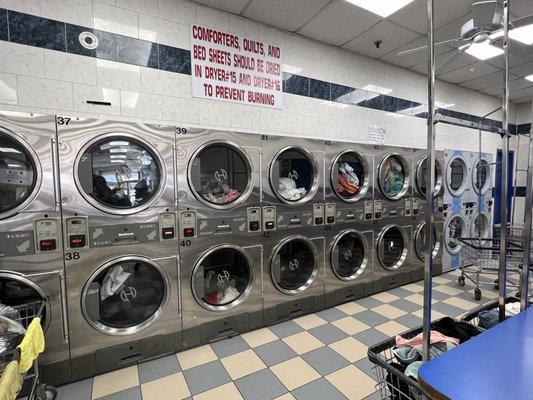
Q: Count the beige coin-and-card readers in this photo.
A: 13